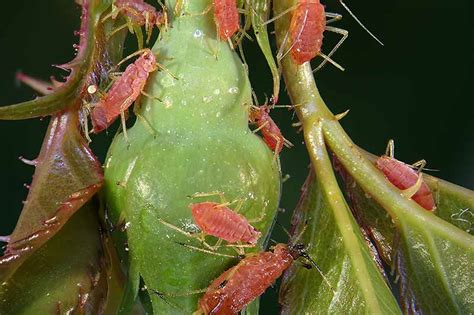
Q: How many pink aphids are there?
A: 8